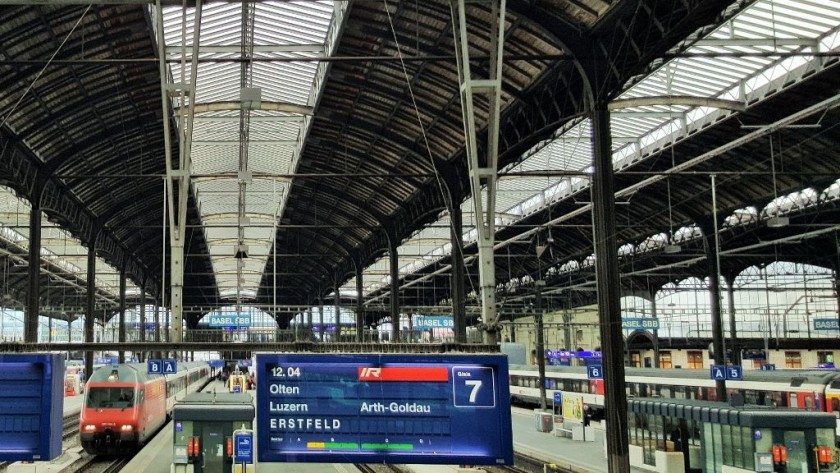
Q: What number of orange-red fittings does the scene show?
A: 7